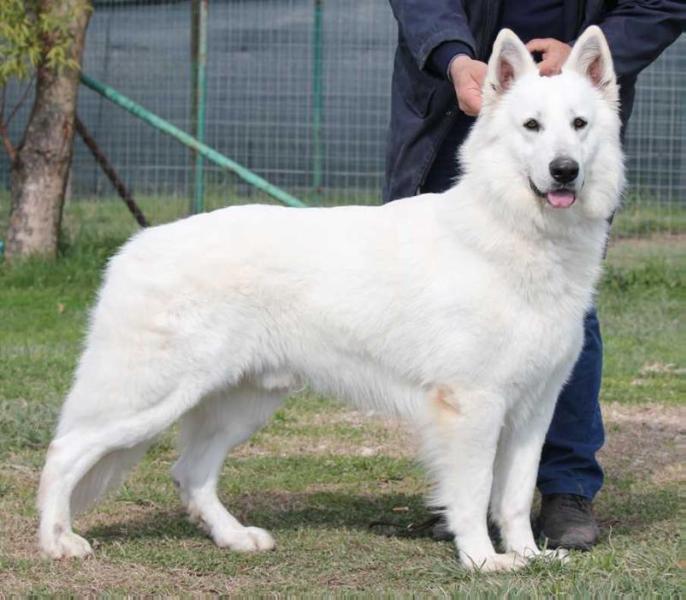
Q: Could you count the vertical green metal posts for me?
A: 2